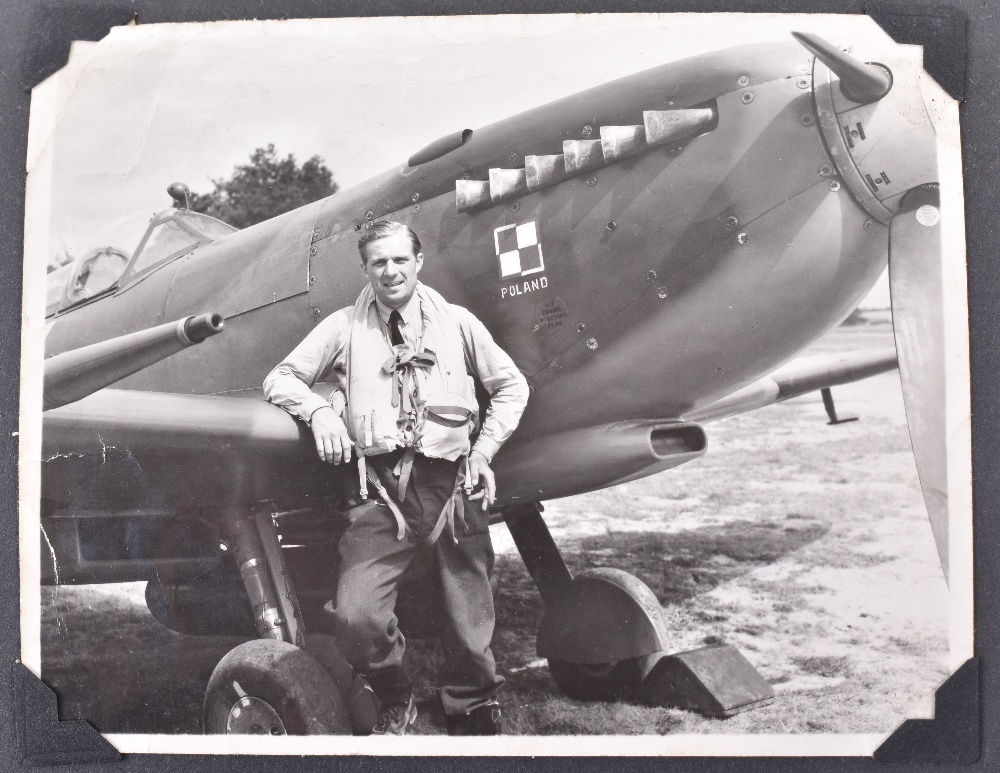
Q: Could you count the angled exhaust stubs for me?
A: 6